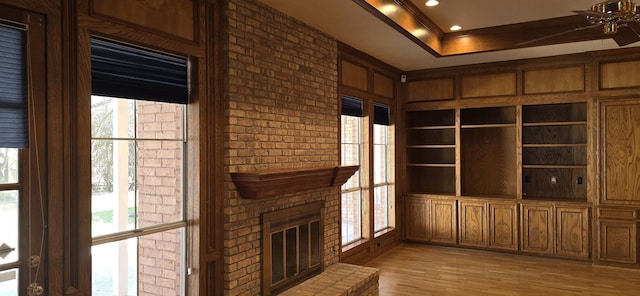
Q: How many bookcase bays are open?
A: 3